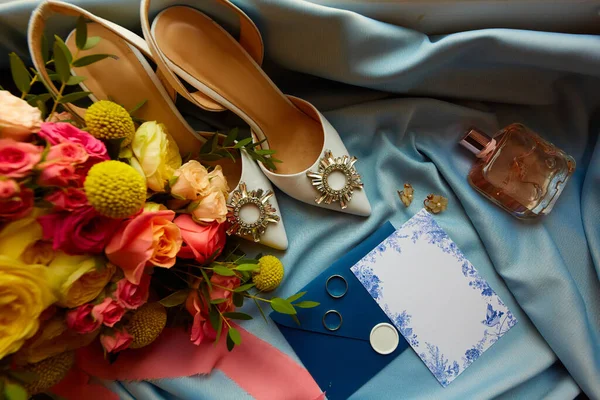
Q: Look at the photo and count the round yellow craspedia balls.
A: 5